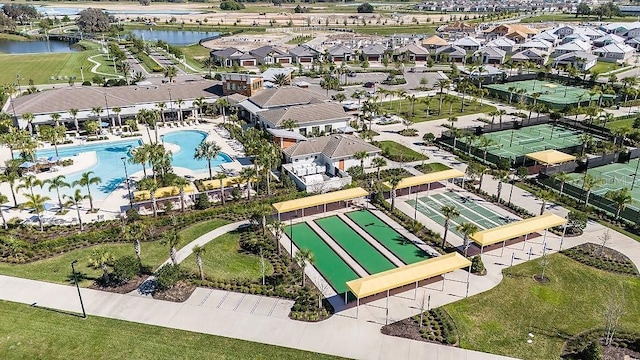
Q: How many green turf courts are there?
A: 3